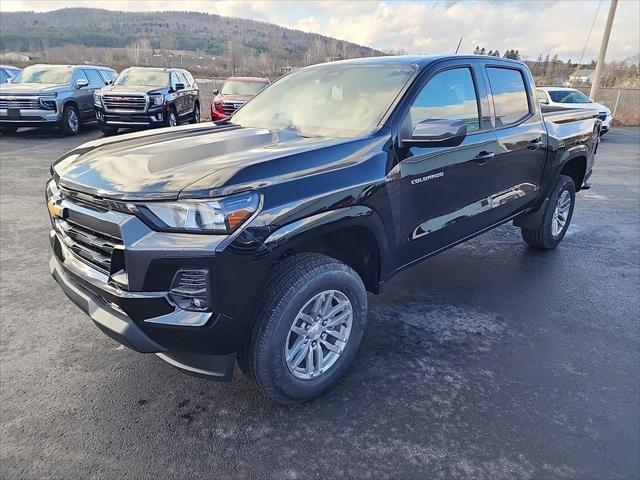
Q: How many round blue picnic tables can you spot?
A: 0